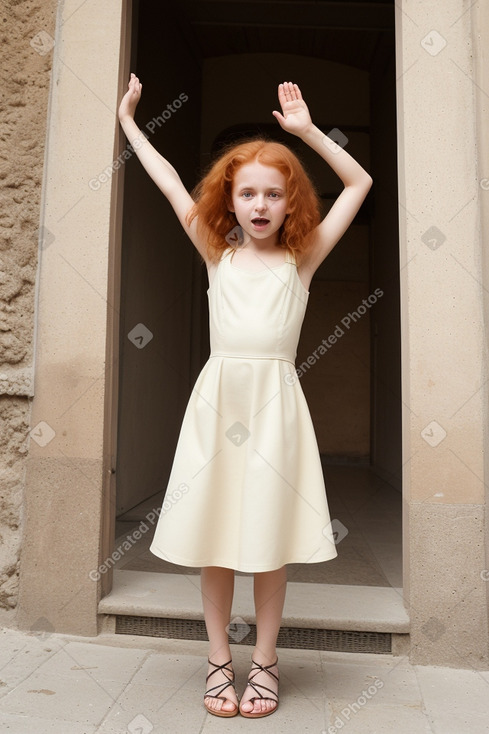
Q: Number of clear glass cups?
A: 0